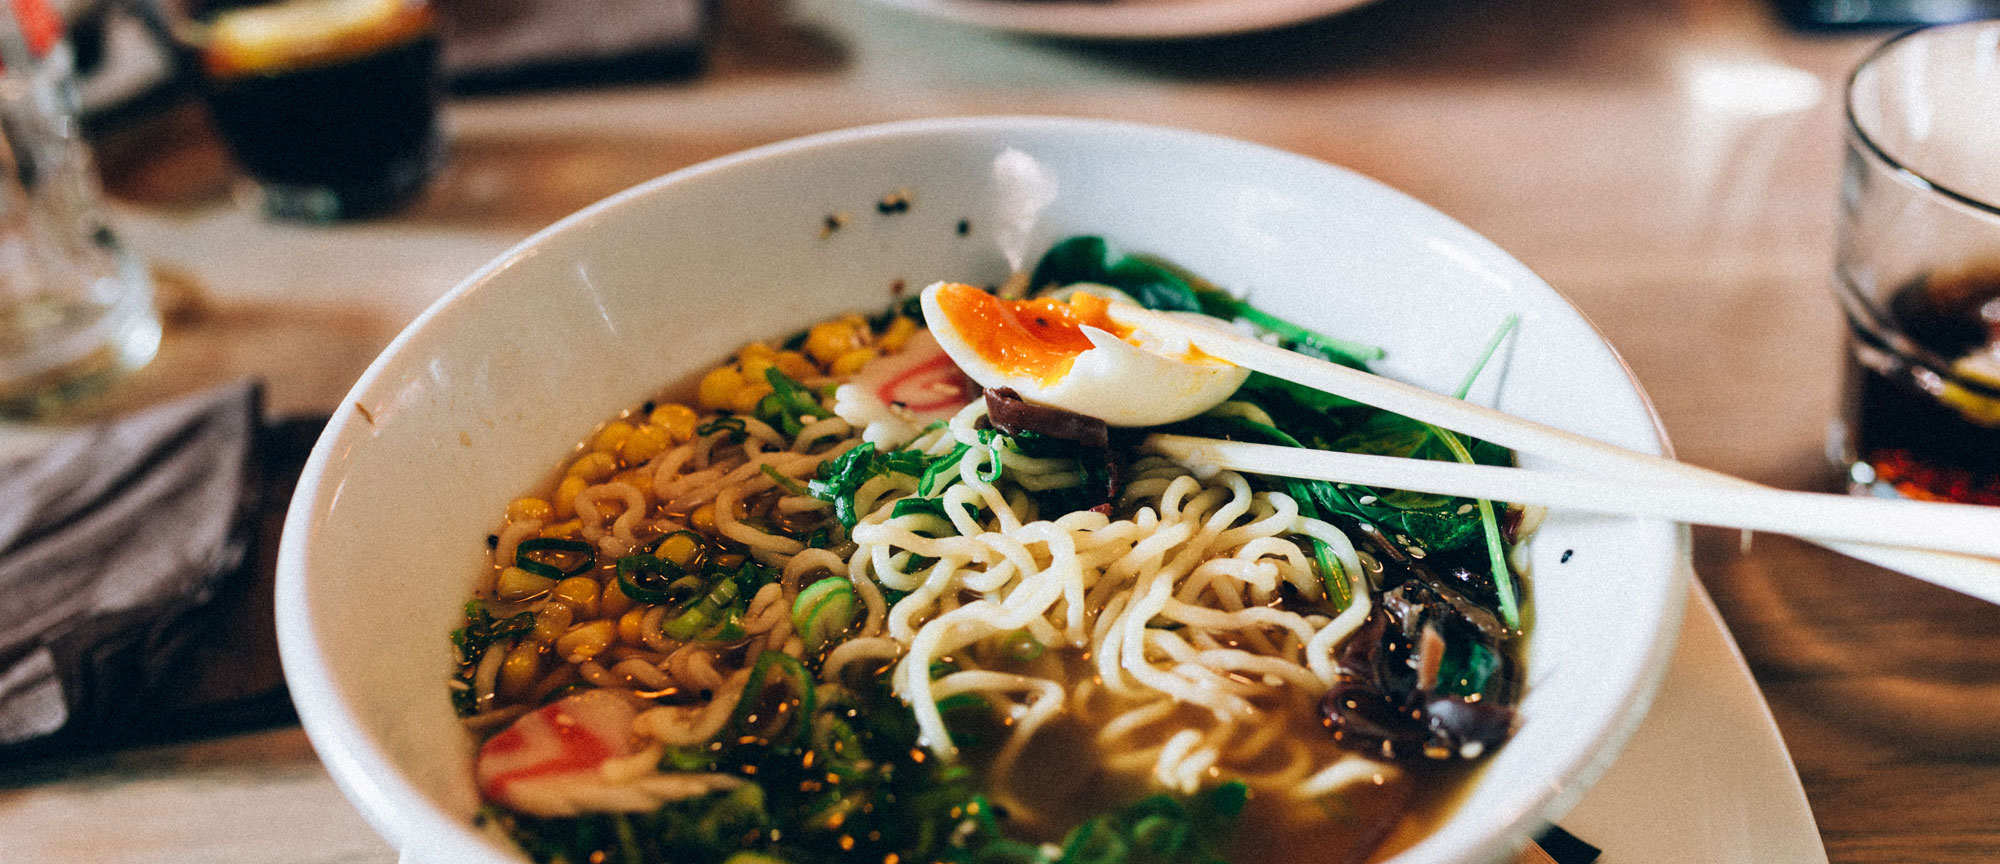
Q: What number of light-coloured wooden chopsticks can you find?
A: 2